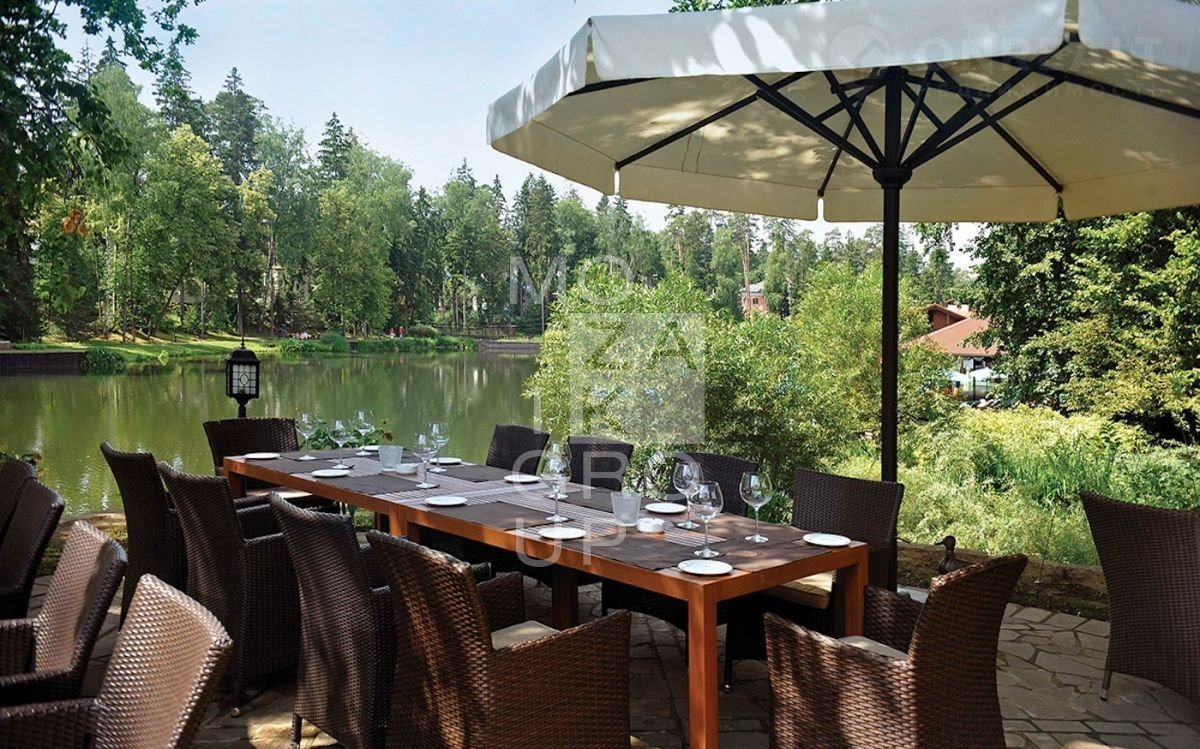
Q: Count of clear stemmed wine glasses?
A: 10